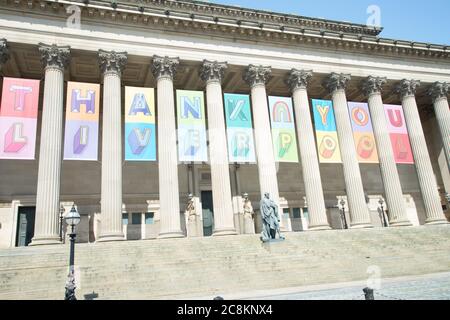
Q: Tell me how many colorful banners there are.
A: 9